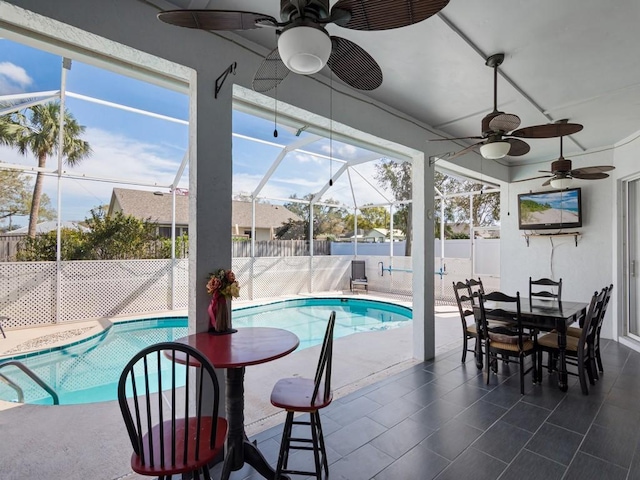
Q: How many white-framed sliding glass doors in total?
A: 1